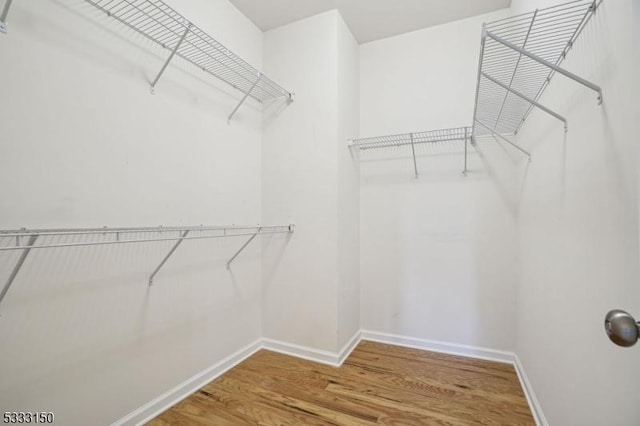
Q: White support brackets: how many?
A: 11